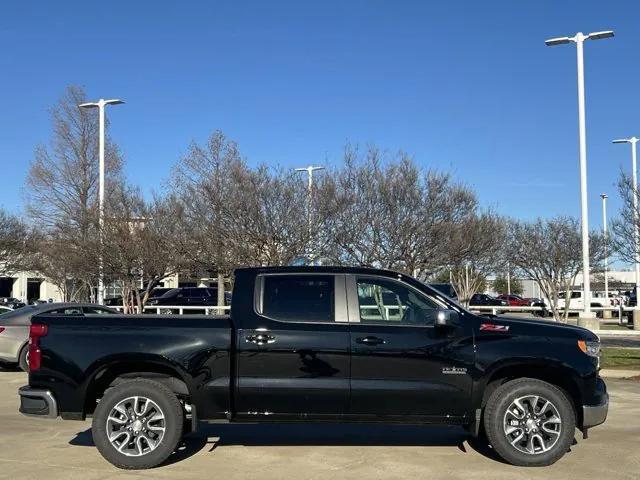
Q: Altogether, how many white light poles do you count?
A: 5